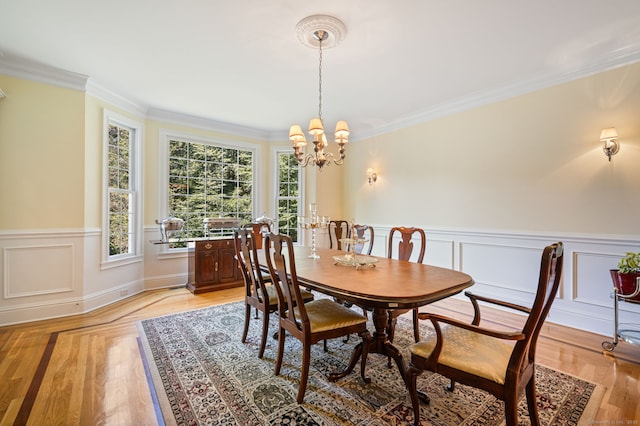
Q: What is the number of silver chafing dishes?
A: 3